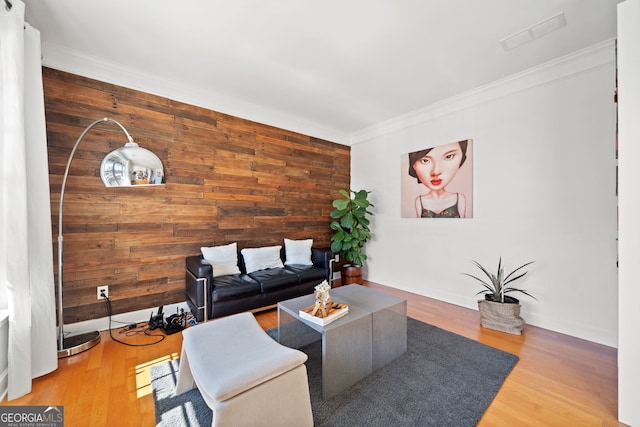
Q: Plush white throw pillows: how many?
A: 3